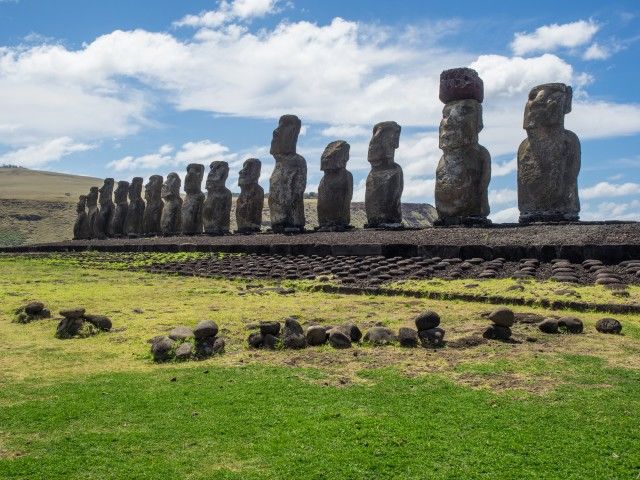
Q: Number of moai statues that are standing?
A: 15